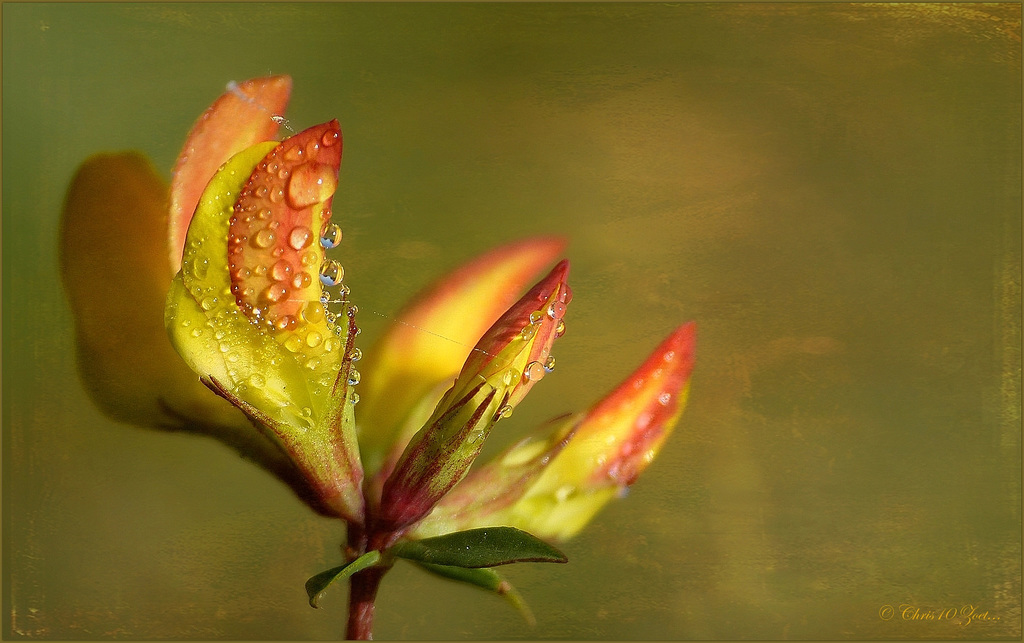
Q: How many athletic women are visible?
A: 0